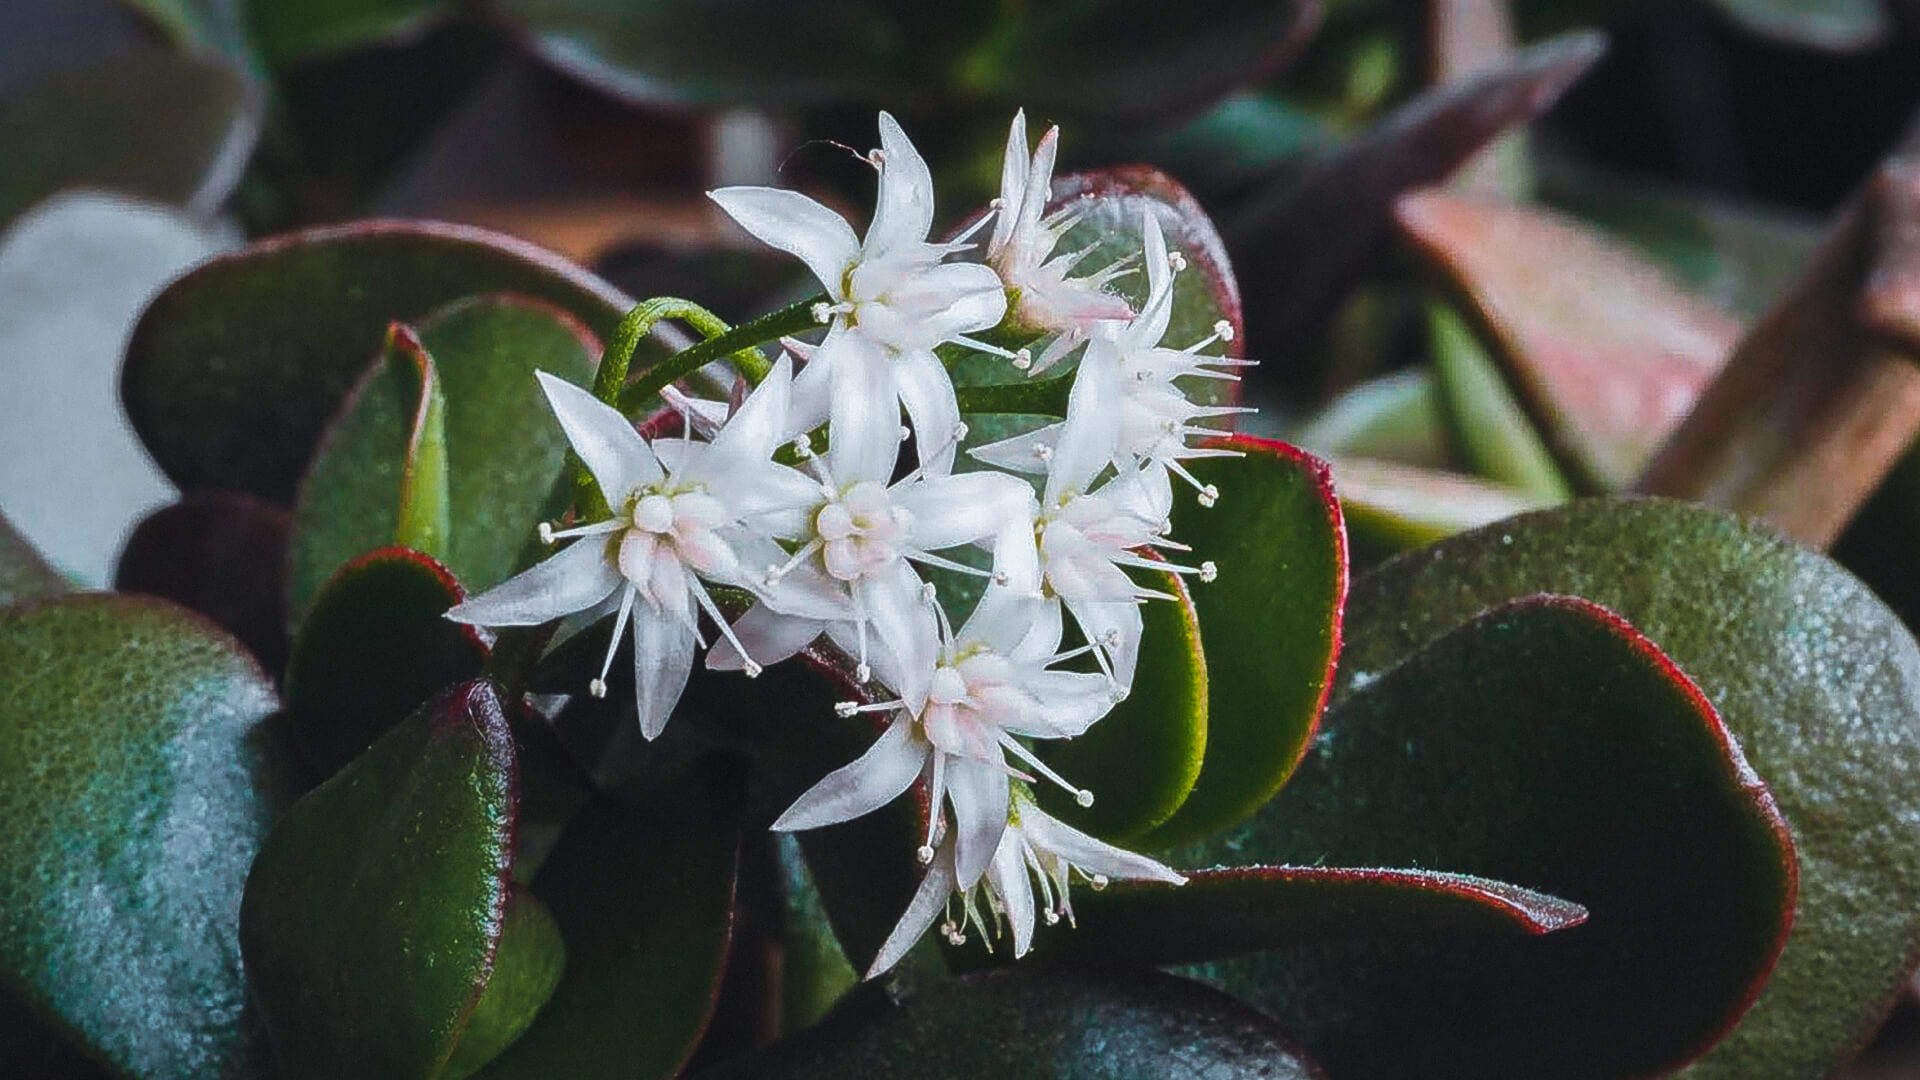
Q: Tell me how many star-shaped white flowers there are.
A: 8